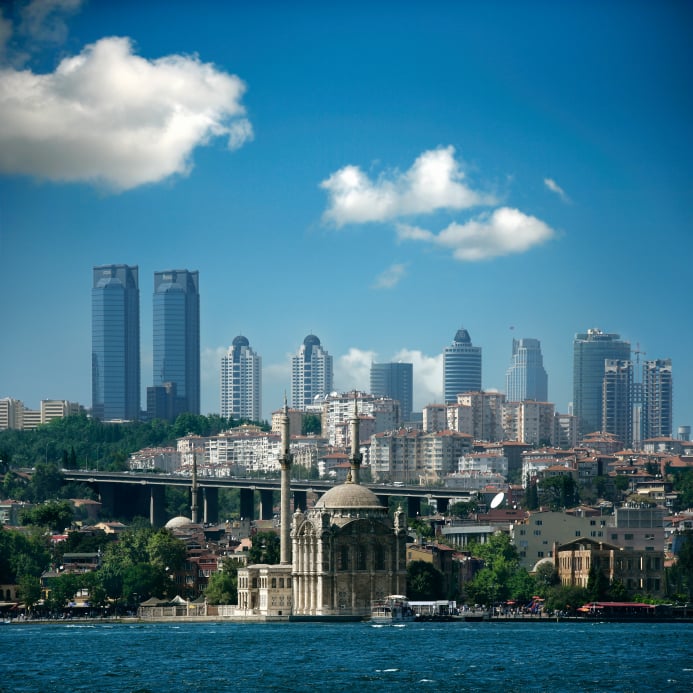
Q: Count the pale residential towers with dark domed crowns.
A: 2